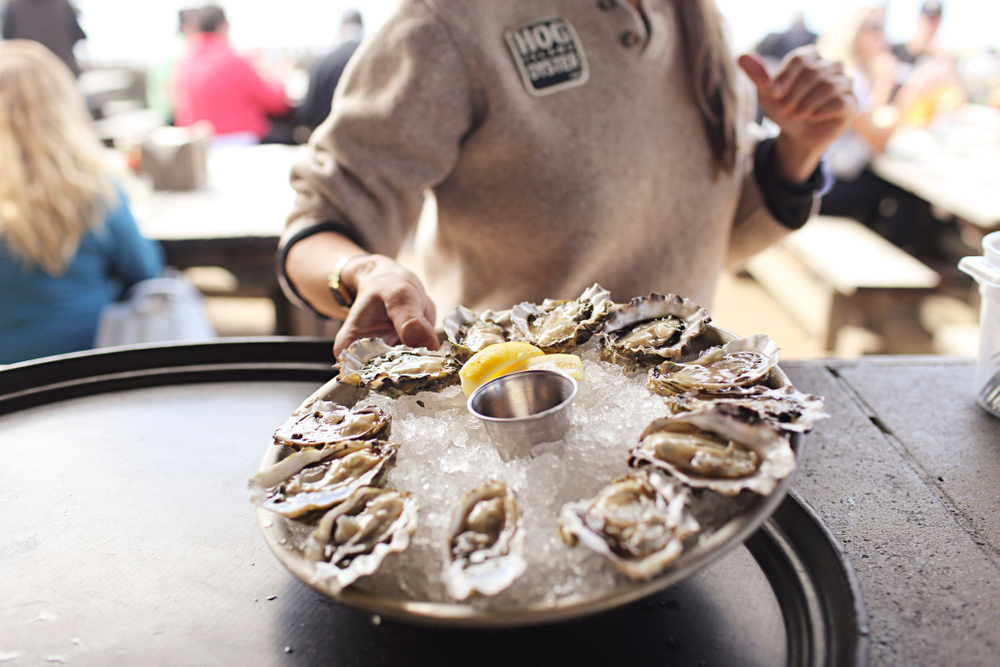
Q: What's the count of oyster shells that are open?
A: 12